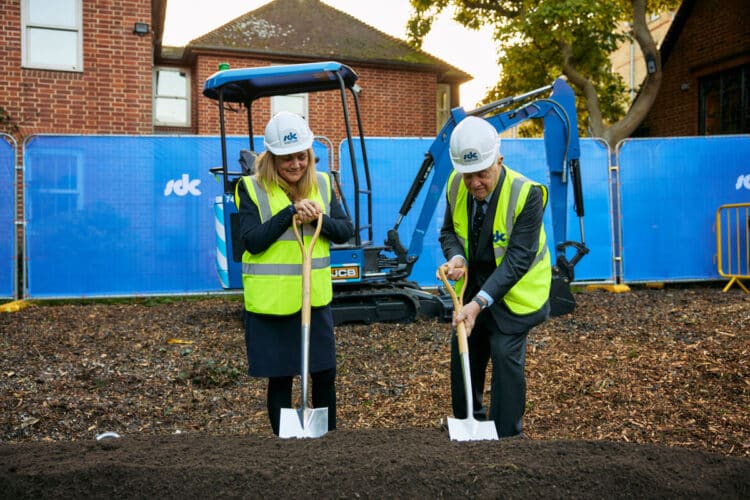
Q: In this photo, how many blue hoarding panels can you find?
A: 4